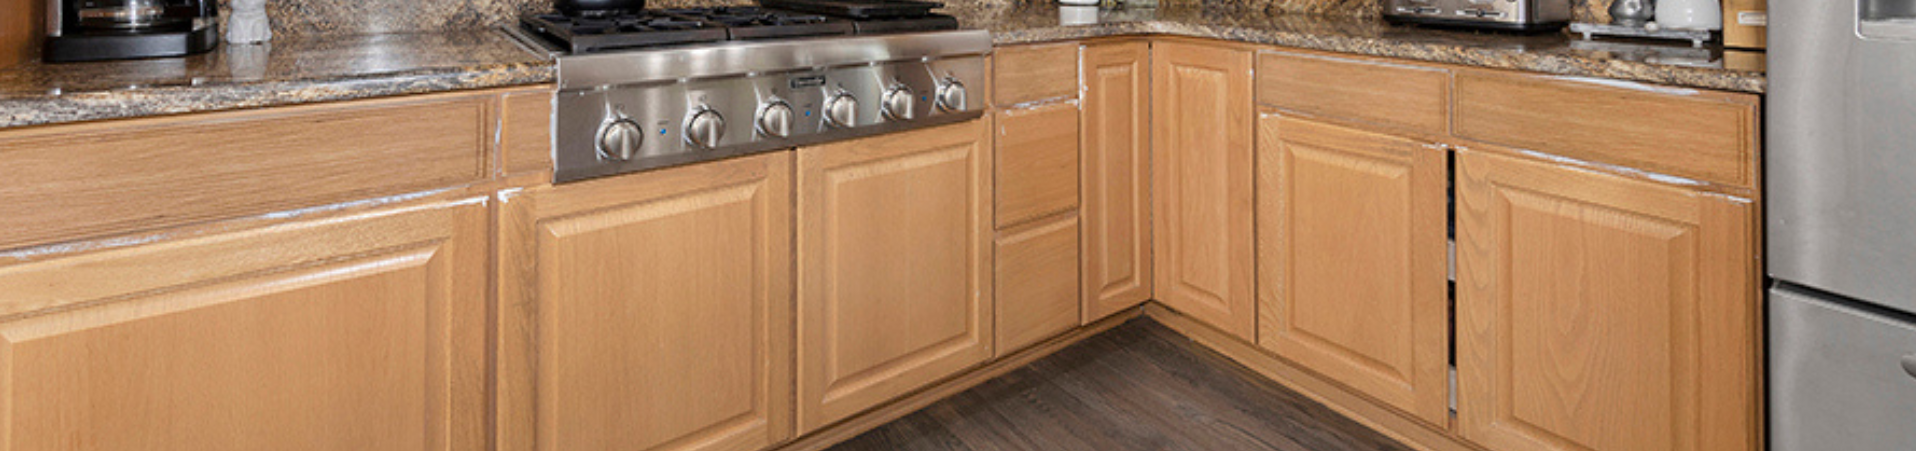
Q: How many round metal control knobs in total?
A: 6